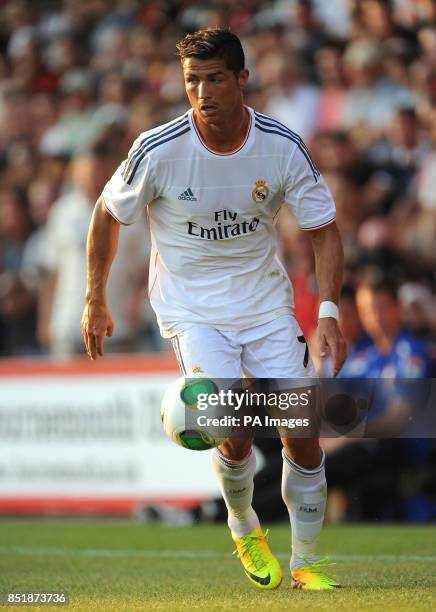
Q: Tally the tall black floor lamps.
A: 0